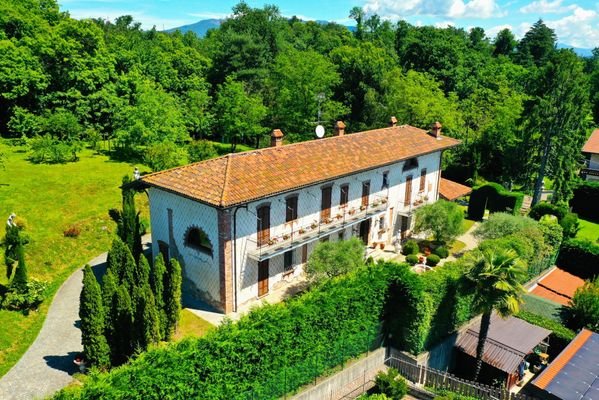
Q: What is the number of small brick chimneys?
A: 4